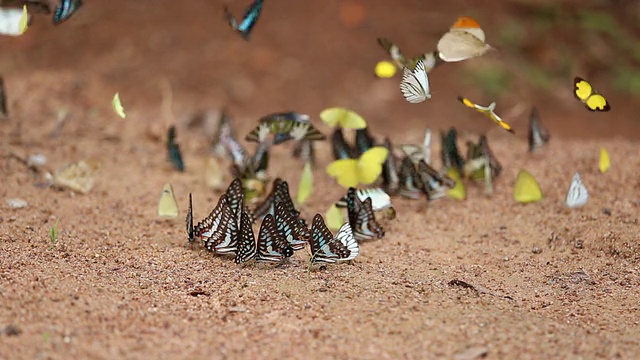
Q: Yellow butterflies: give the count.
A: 13